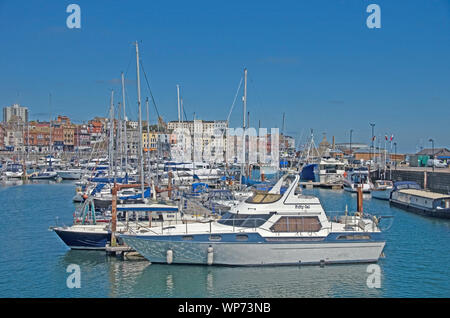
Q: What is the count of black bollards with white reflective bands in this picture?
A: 0